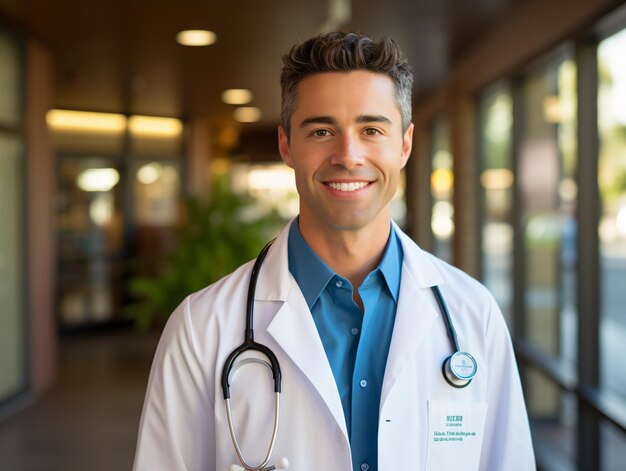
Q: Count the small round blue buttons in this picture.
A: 4